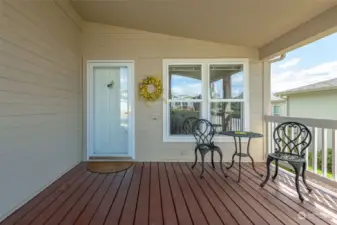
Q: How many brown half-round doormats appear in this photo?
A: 1